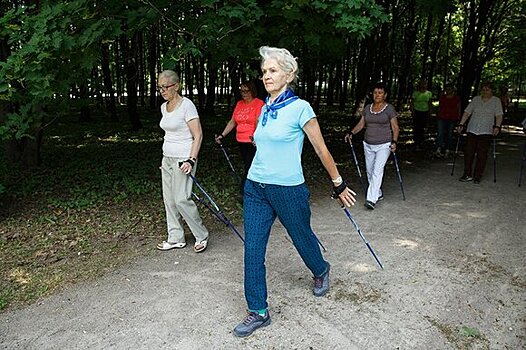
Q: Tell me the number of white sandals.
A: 2